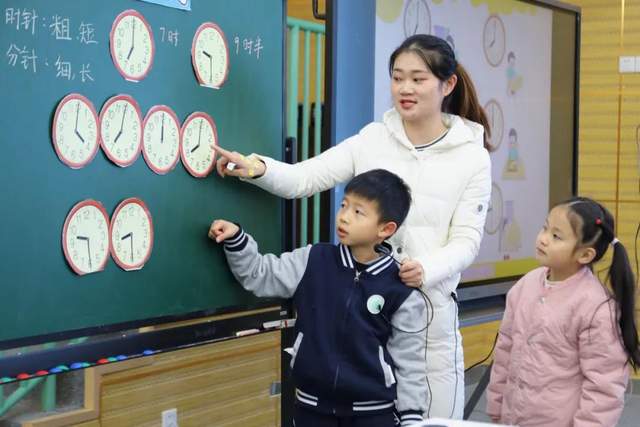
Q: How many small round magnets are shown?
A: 11